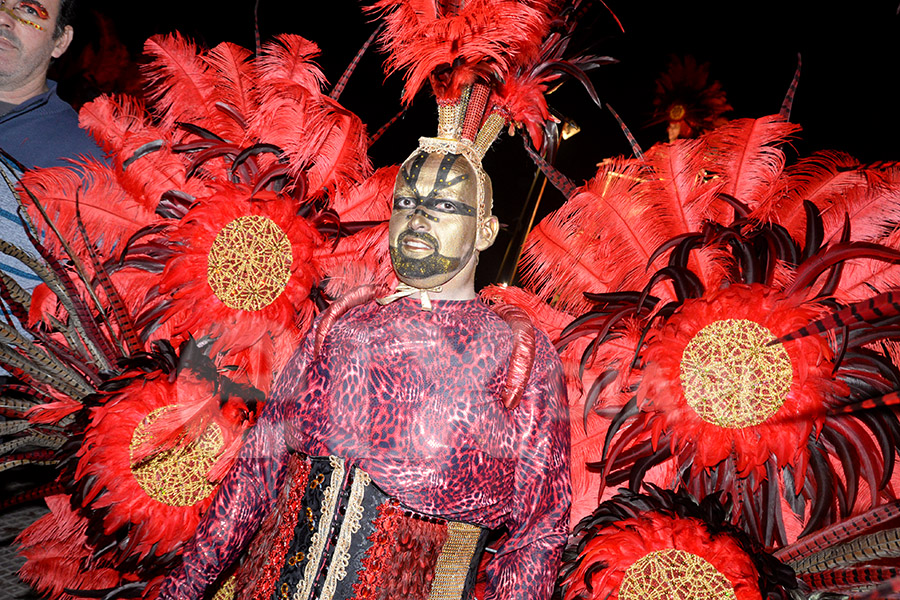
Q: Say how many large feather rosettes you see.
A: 4